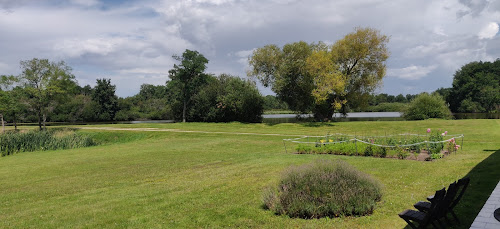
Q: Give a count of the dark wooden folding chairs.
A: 3